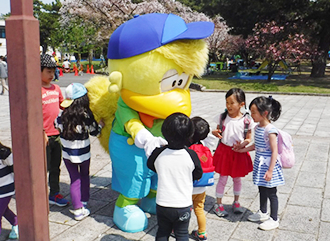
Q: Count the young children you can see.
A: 7